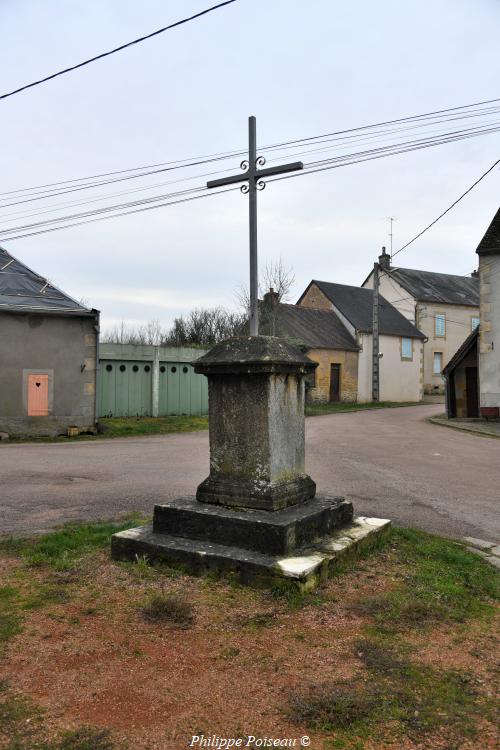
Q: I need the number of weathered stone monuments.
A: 1